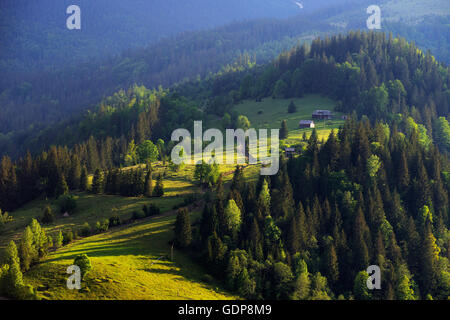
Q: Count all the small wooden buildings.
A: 3